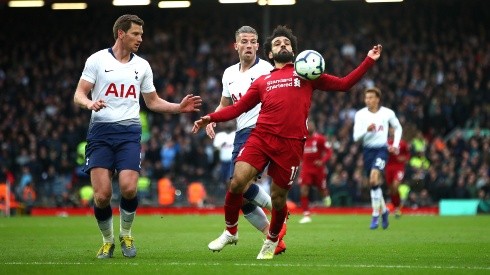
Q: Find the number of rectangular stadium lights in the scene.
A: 7